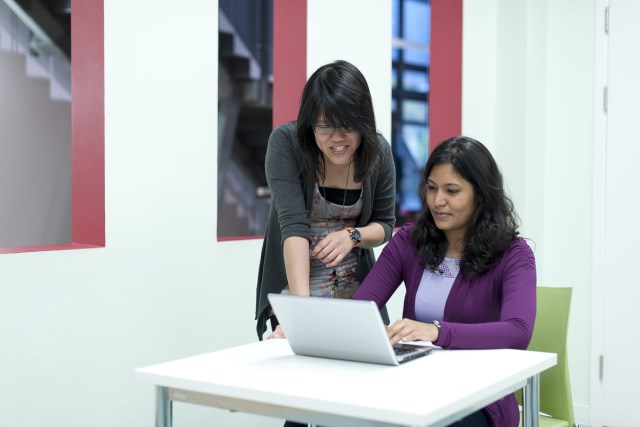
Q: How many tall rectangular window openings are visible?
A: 3